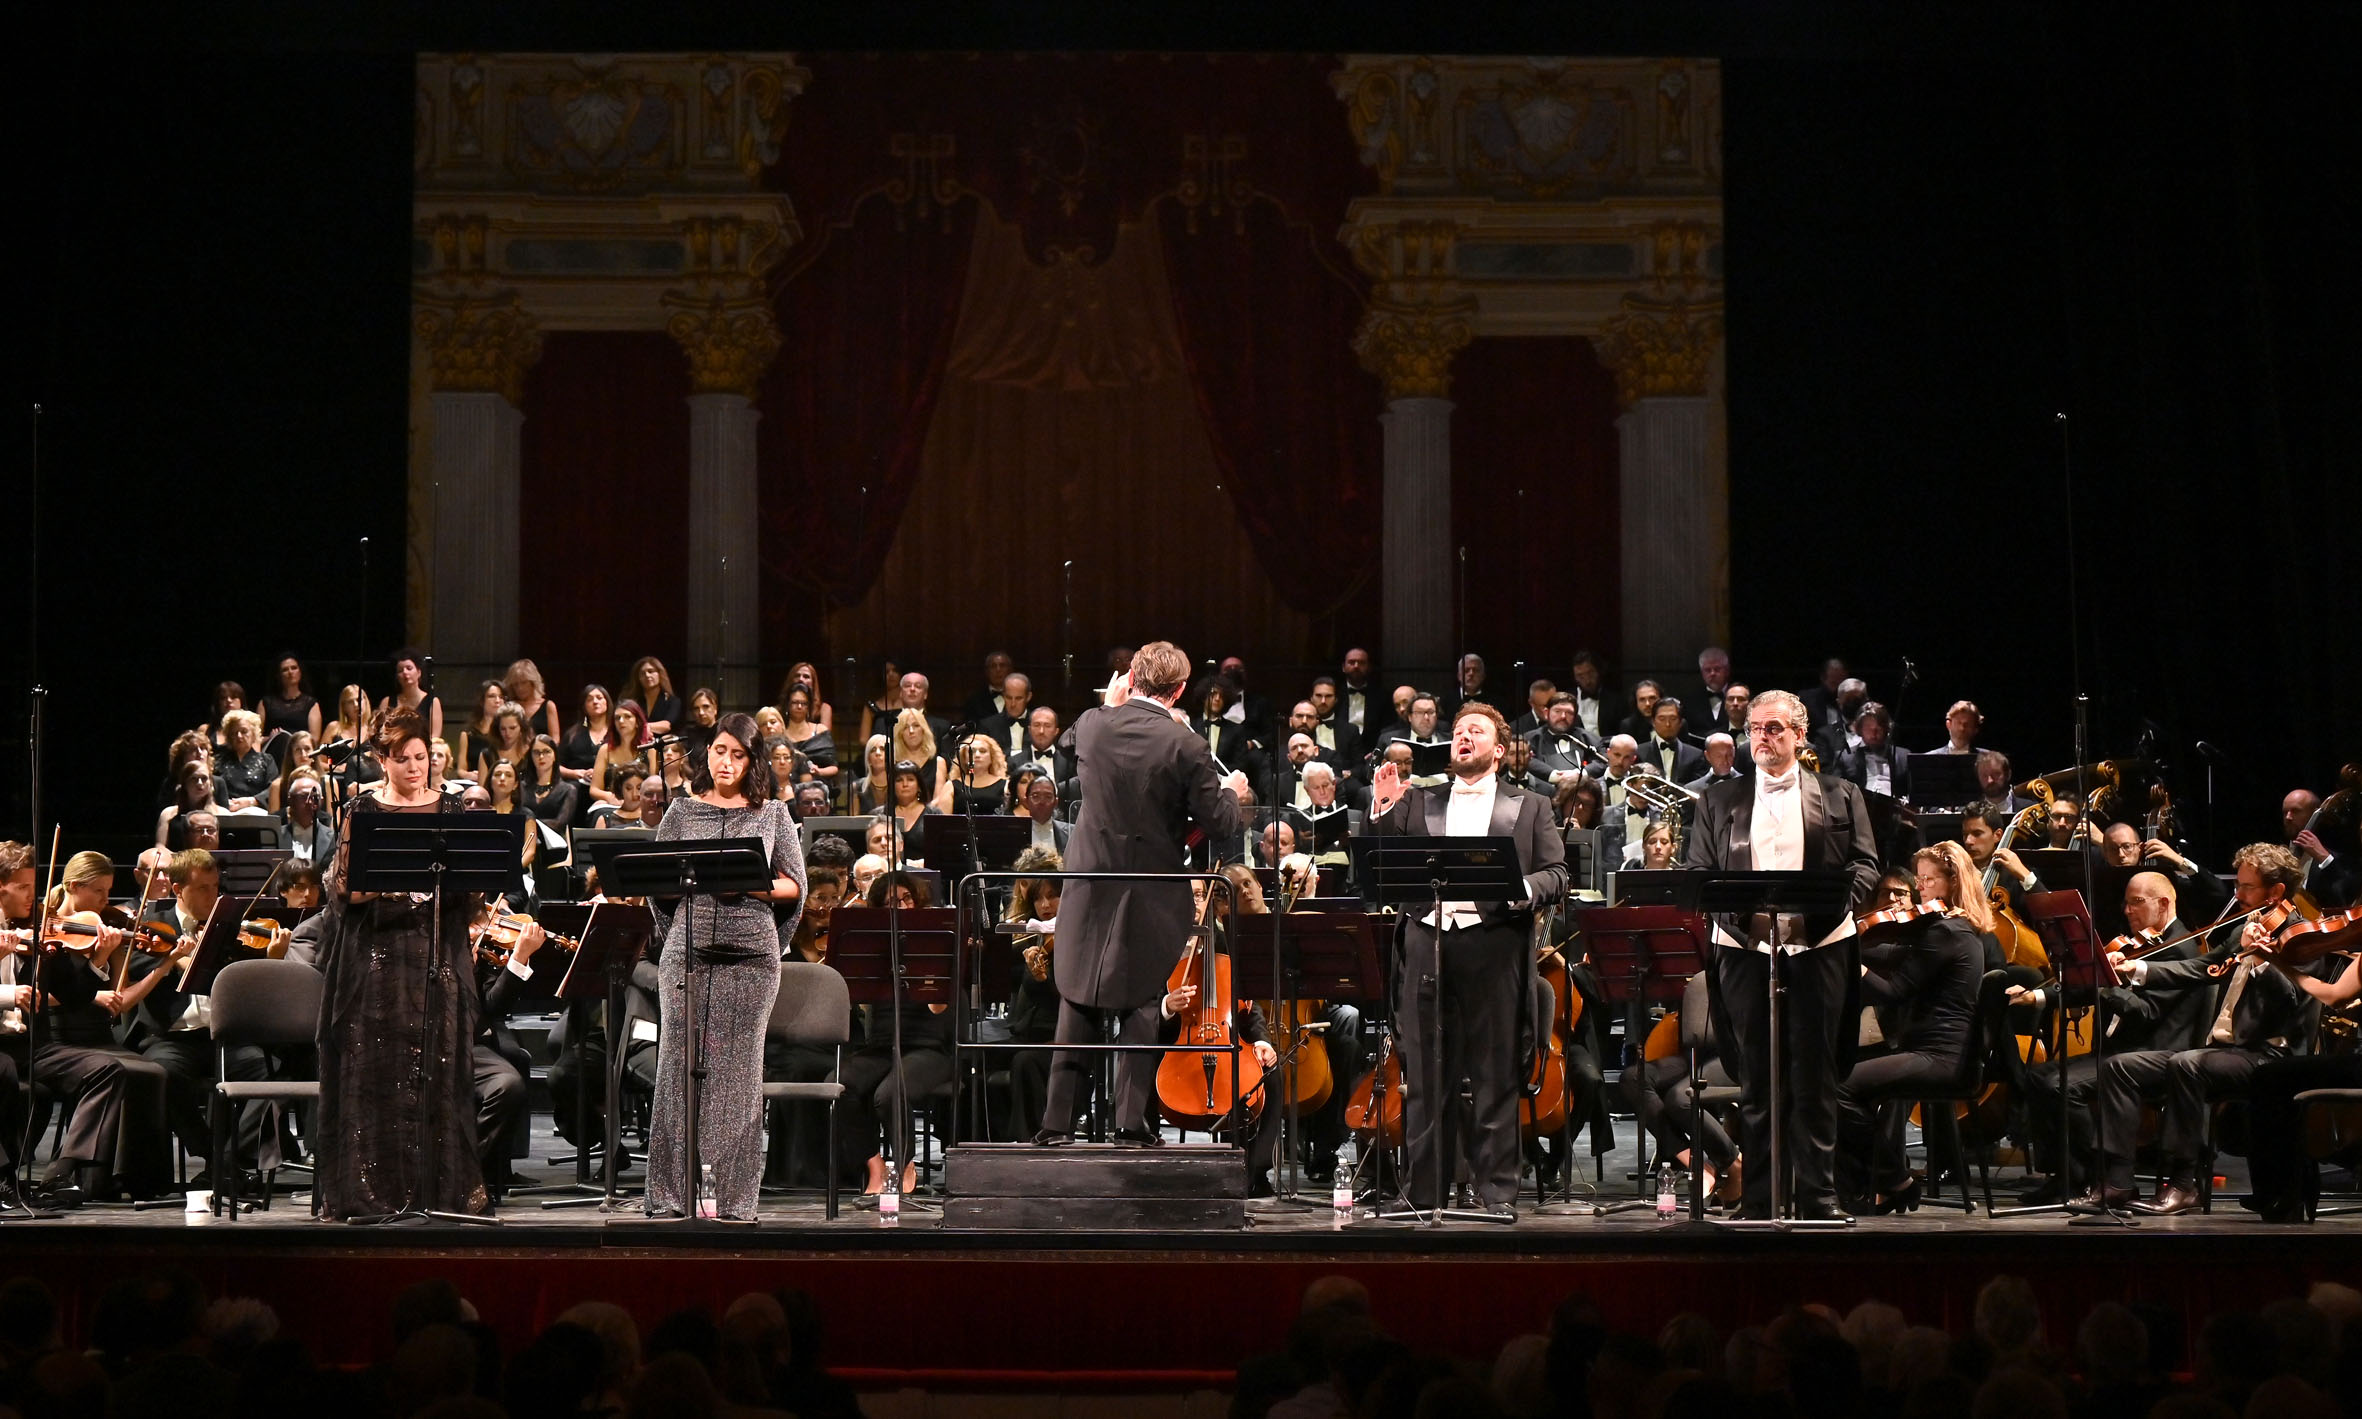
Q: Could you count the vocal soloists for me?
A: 4